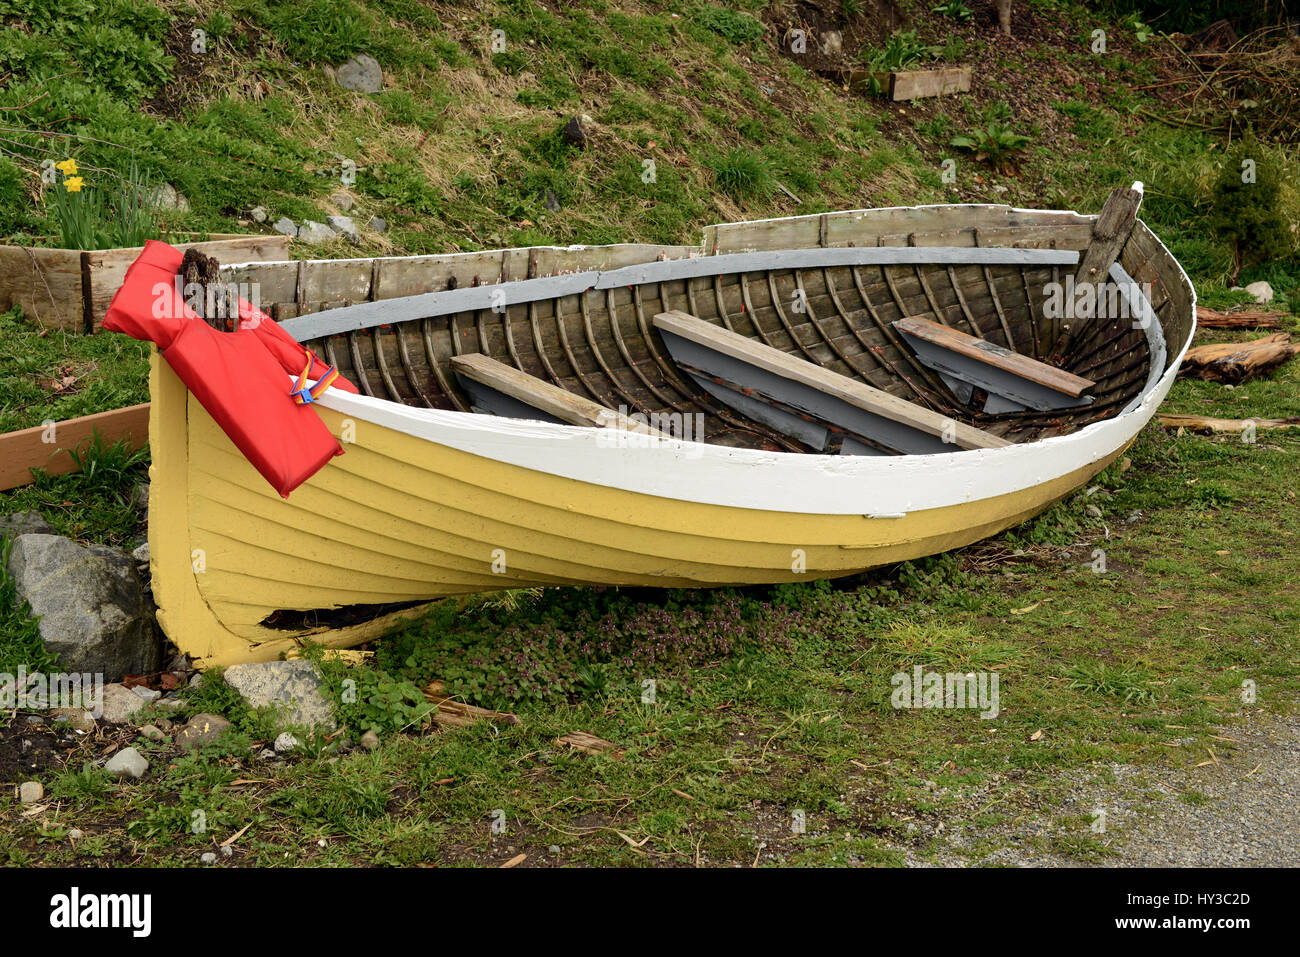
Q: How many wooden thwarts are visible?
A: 3